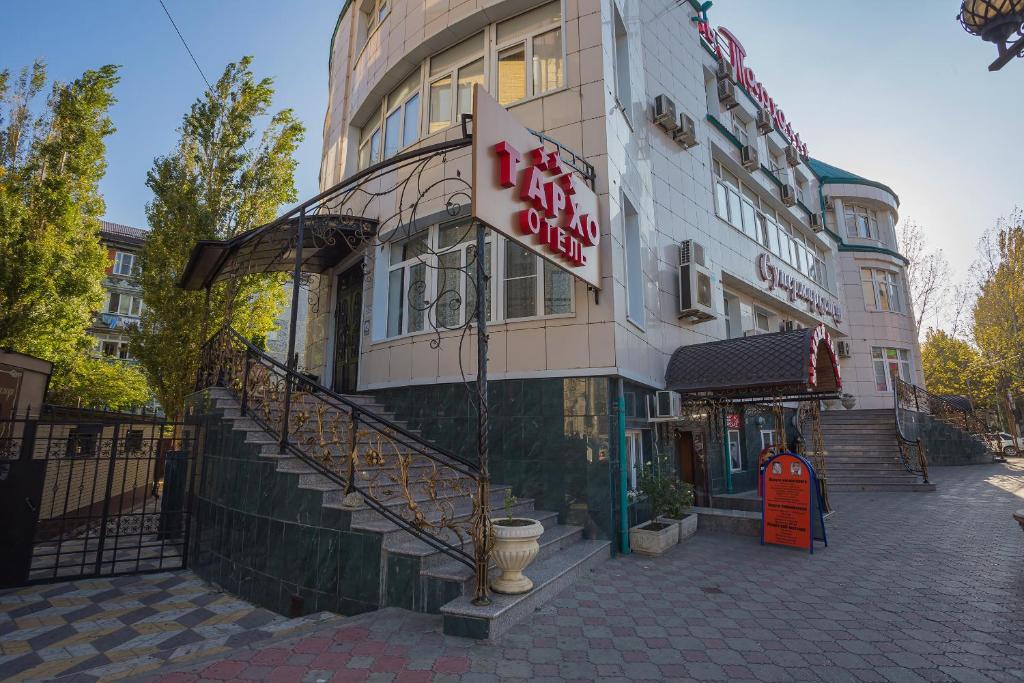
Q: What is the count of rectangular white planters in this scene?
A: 2